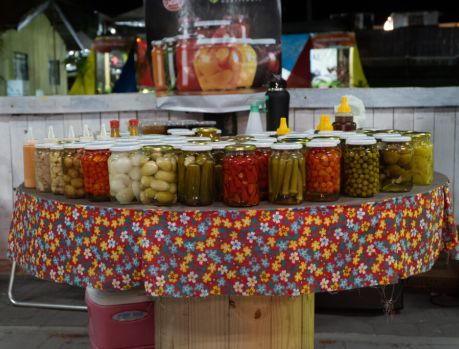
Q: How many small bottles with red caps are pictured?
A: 2